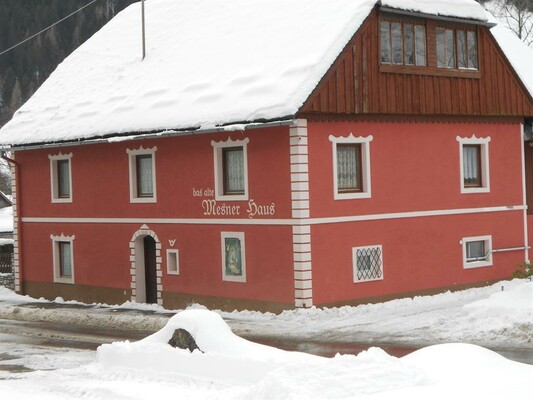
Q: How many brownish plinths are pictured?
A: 3